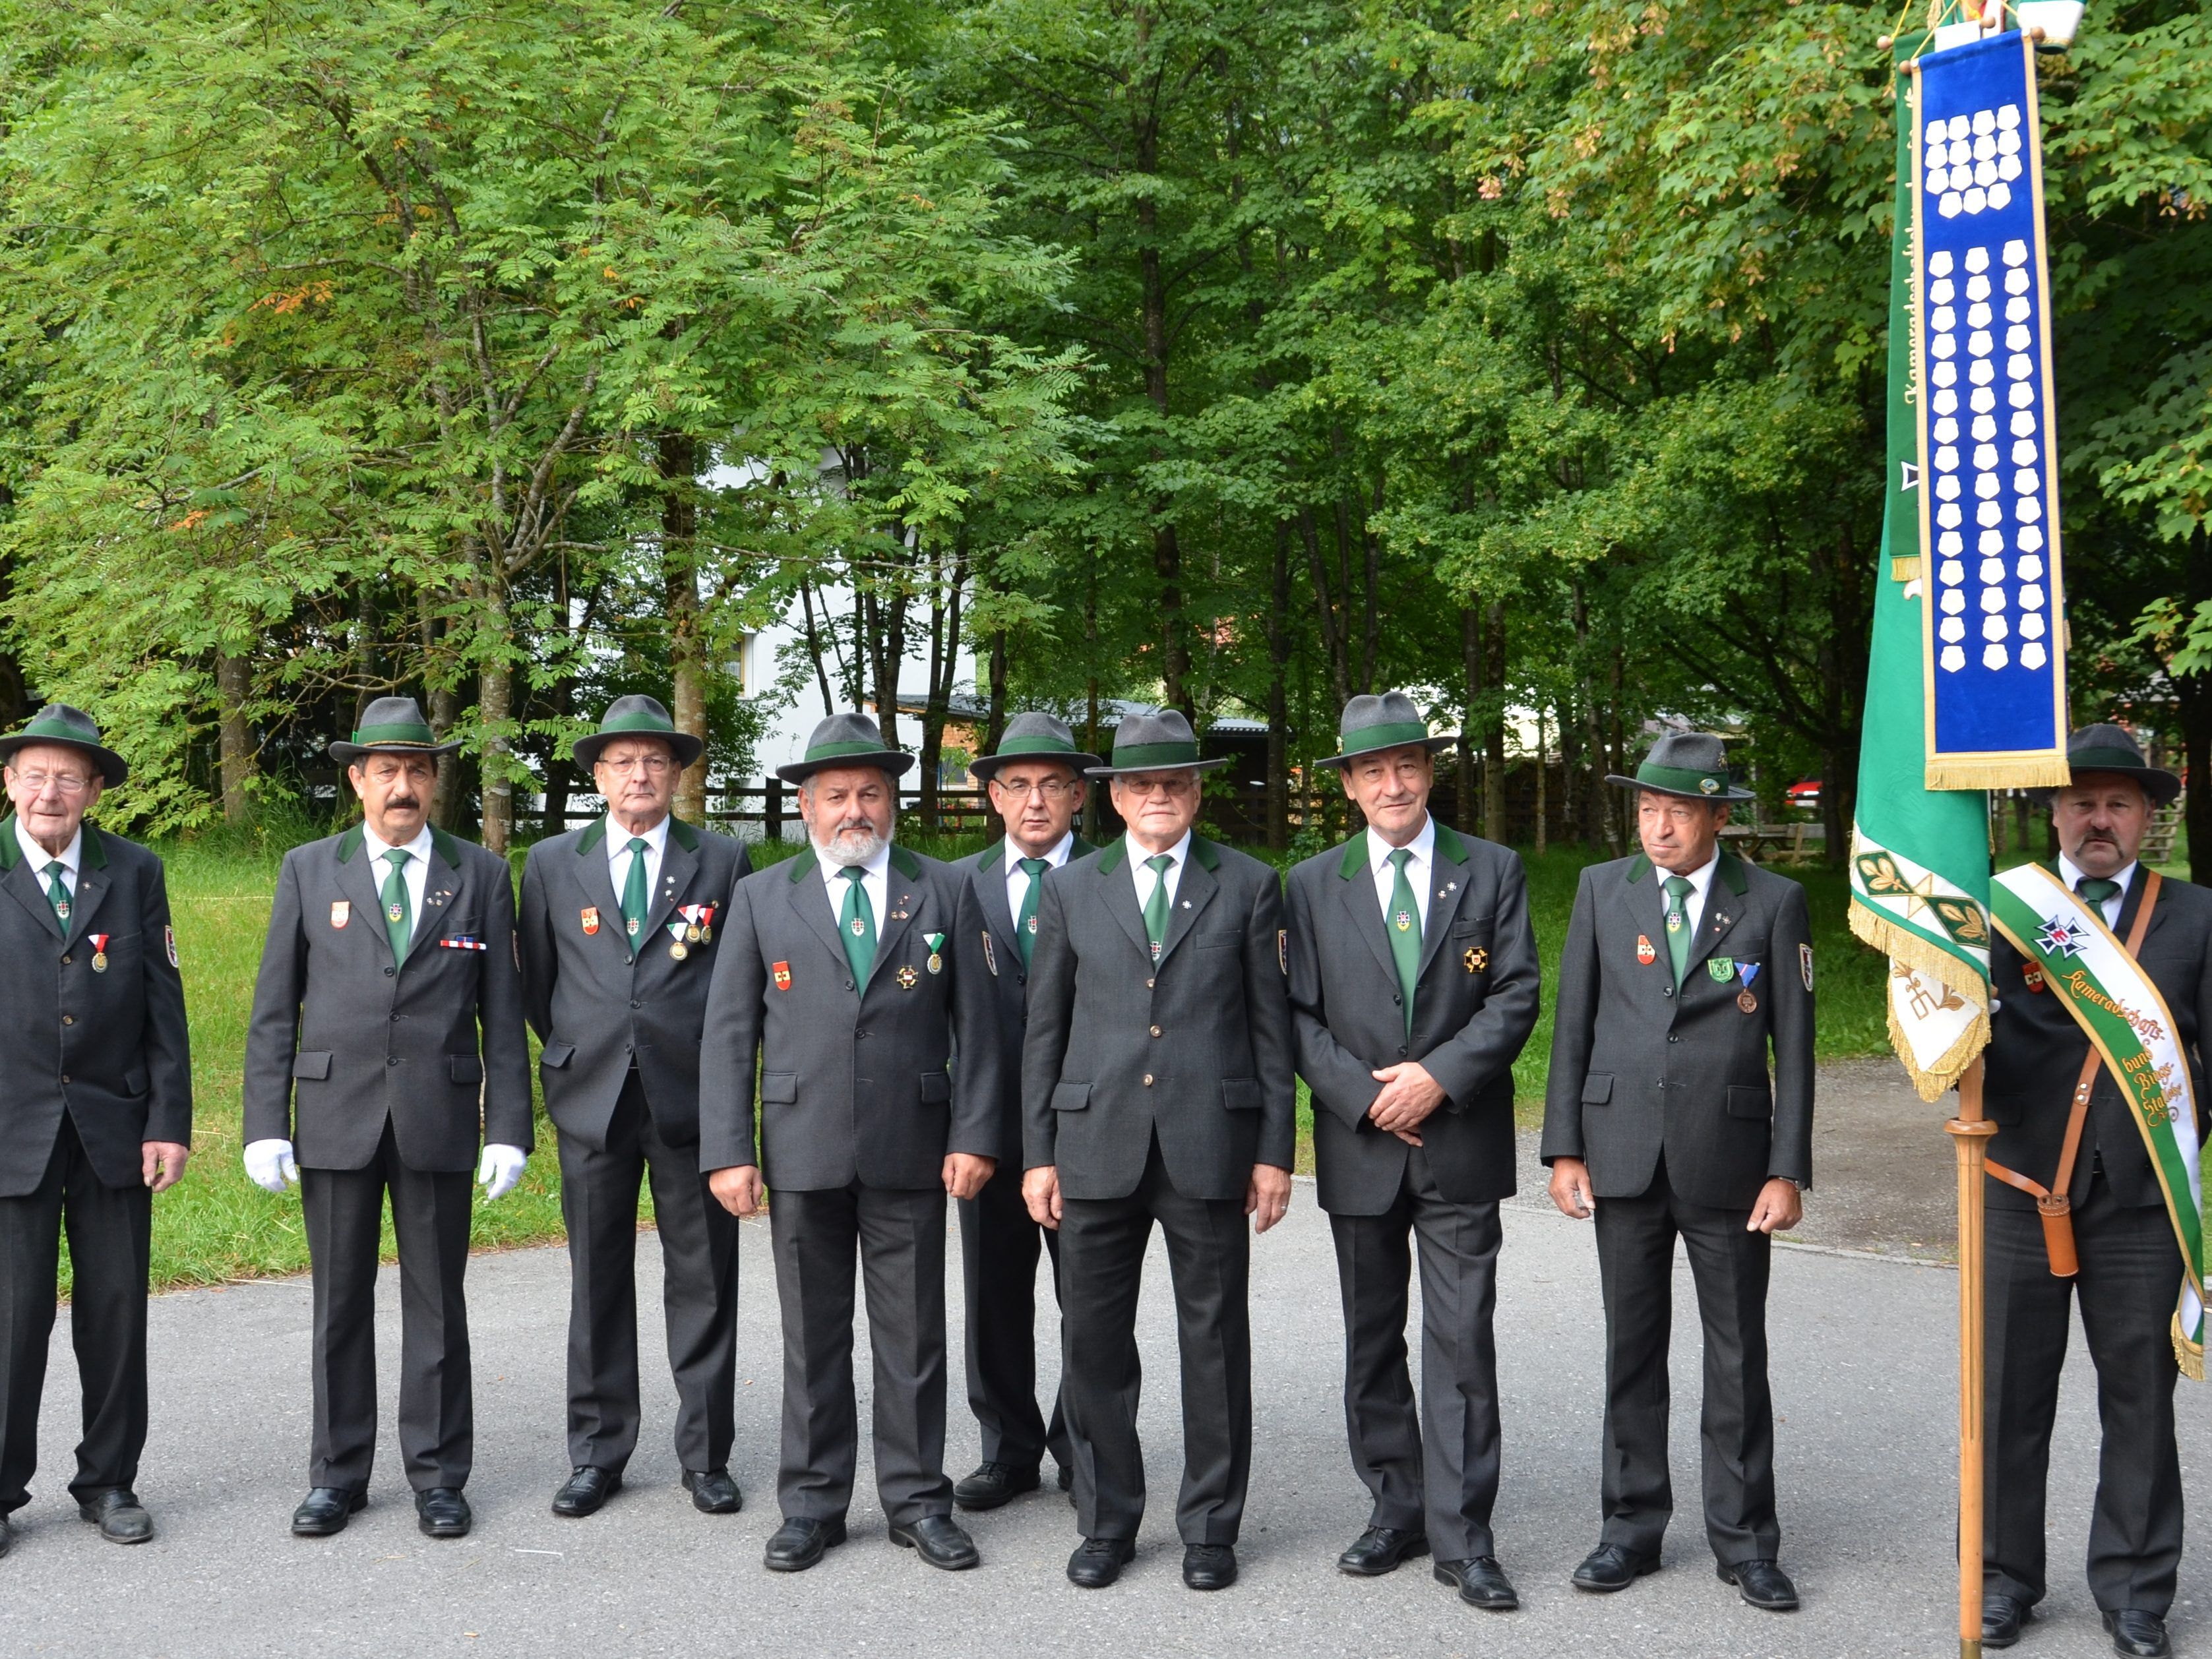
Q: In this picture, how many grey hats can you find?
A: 9